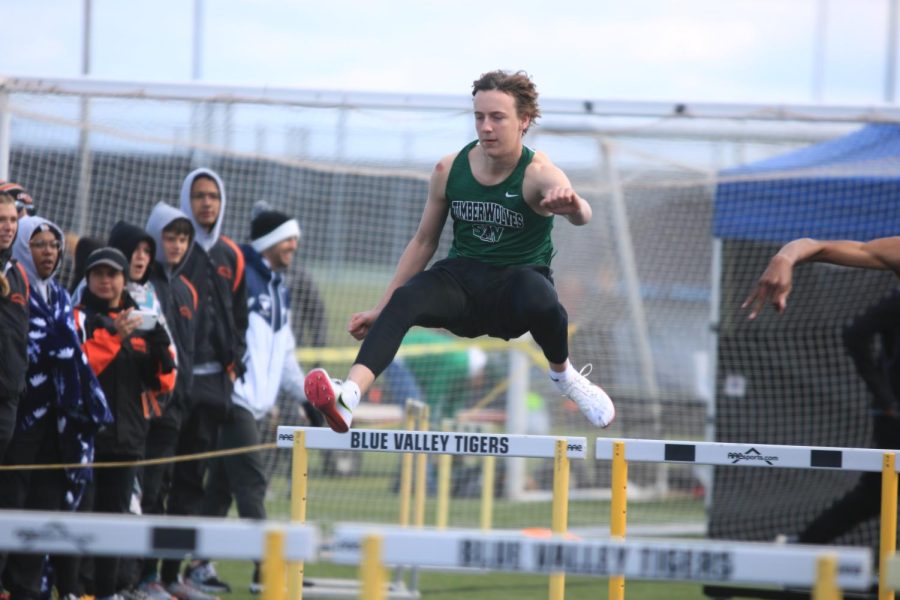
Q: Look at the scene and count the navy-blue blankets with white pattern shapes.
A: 1